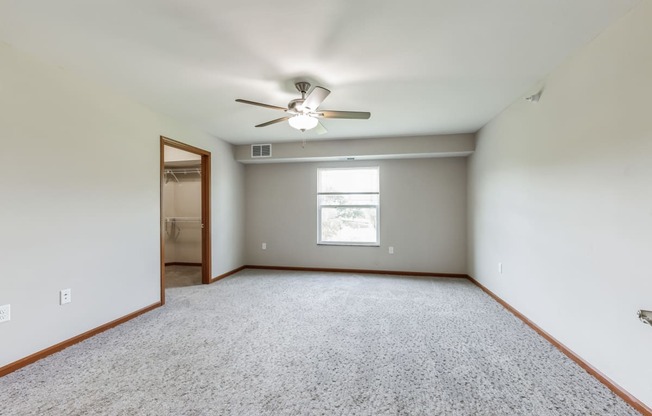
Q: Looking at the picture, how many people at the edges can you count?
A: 0